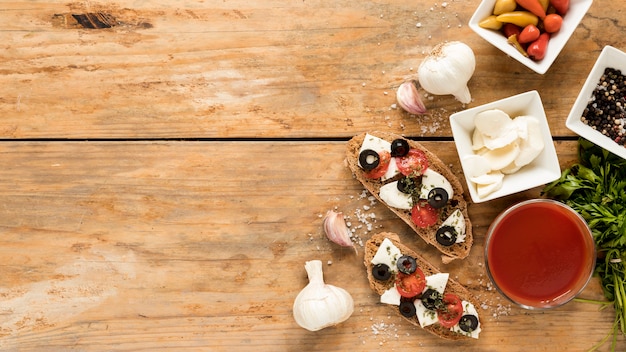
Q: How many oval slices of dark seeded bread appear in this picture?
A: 2